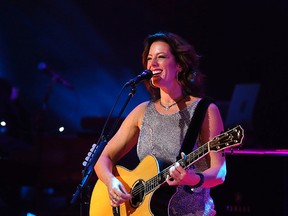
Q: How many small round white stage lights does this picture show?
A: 2